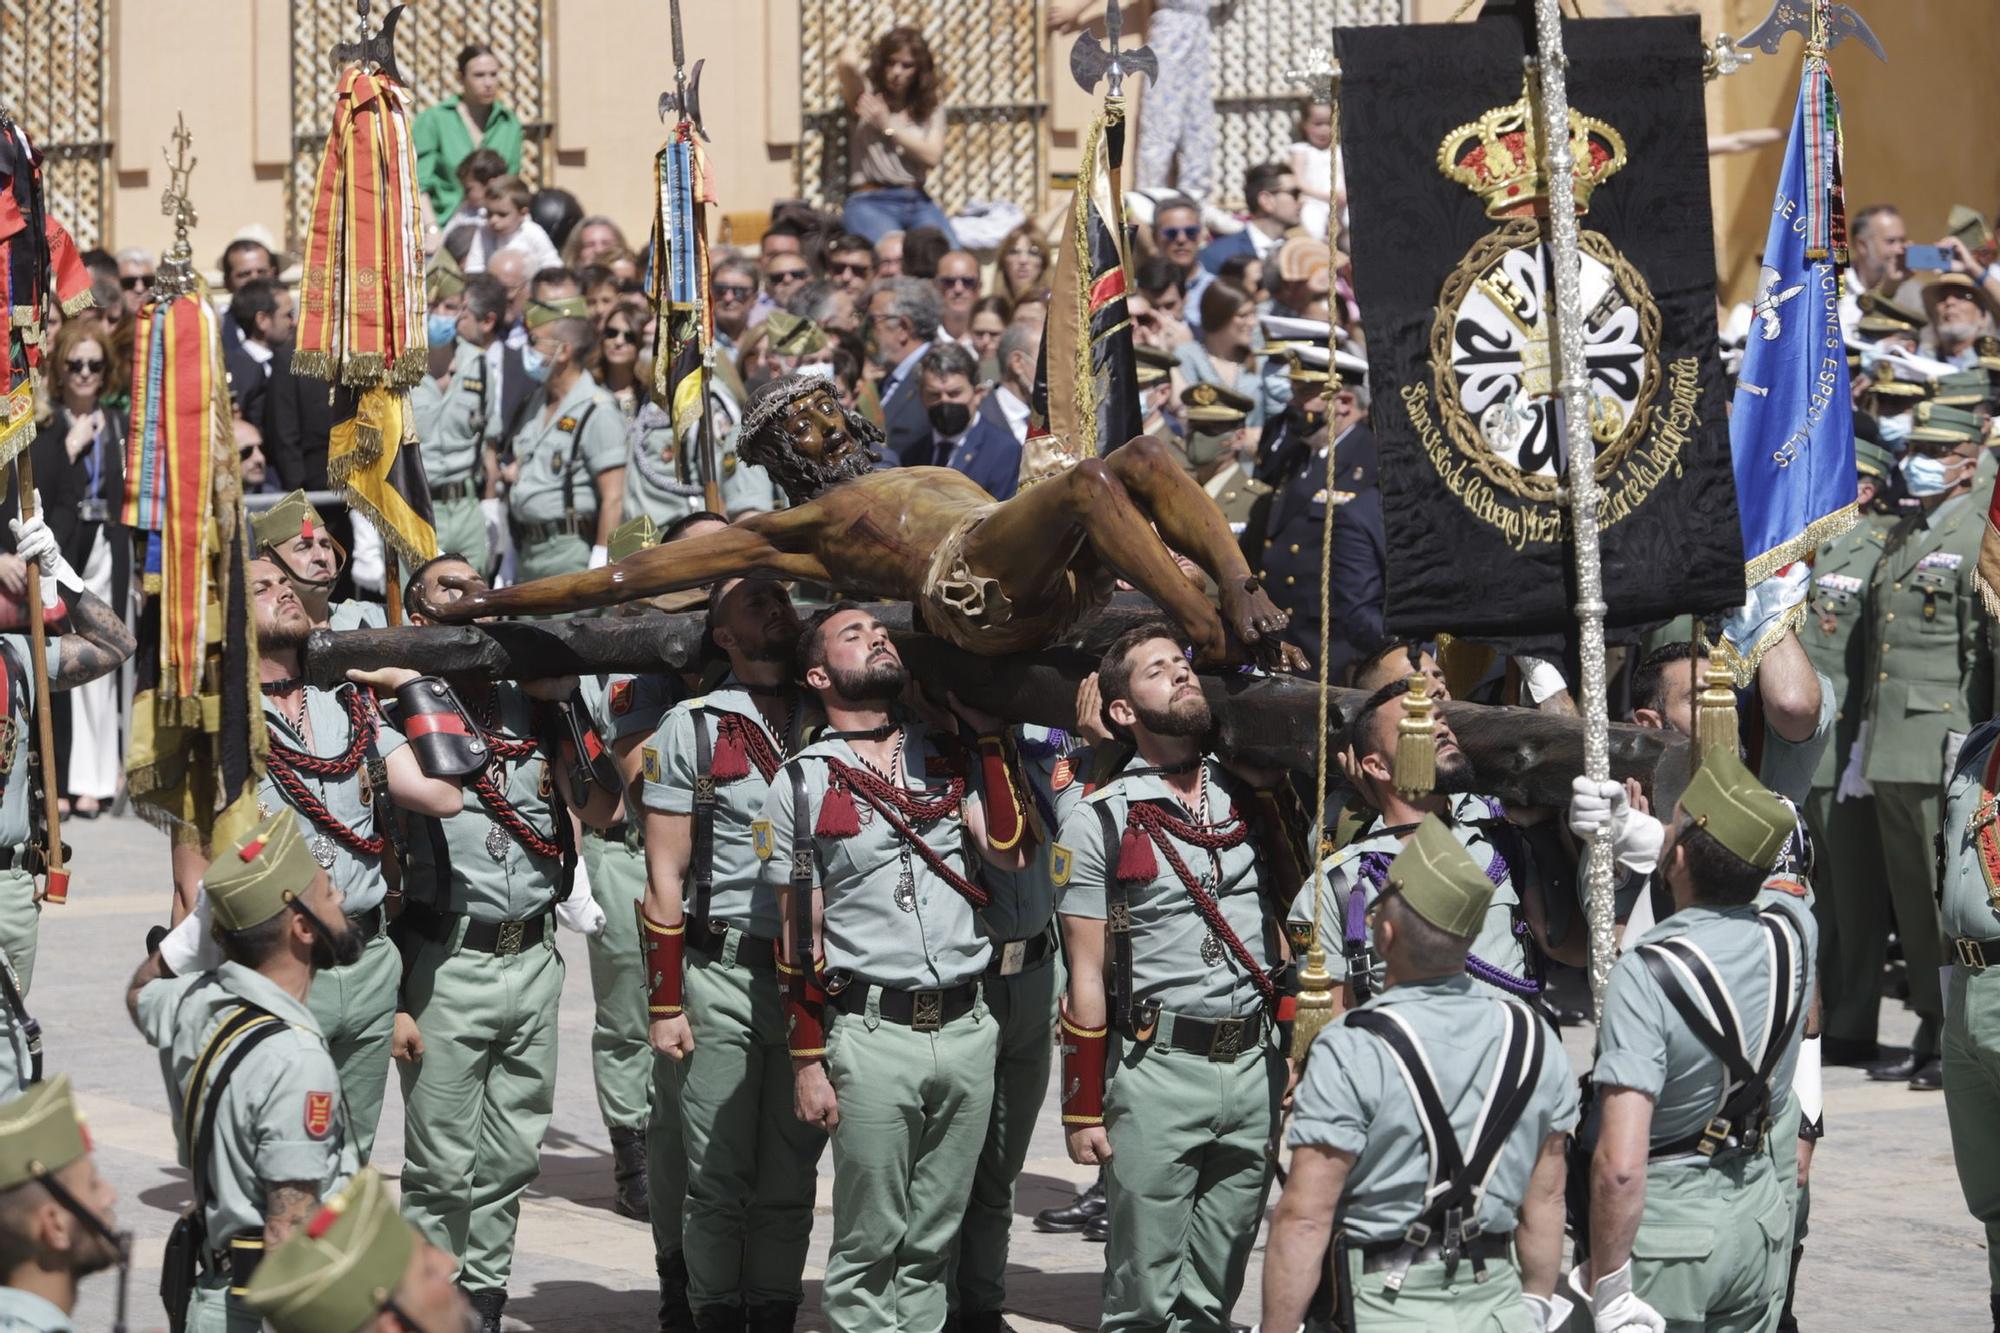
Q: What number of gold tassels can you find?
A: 3